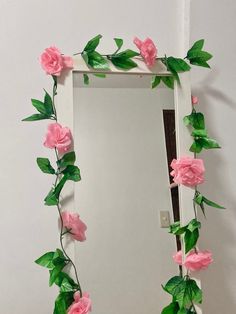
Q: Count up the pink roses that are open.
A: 7